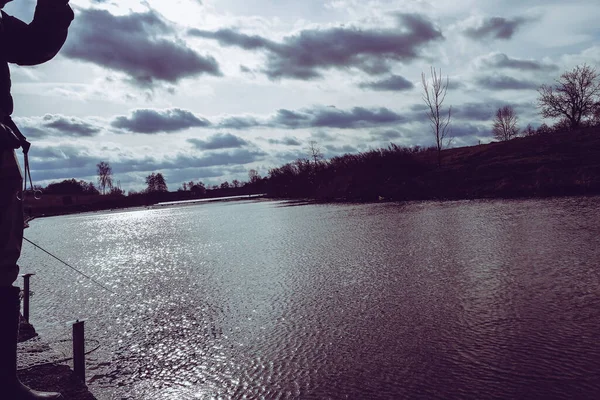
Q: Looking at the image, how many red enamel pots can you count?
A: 0